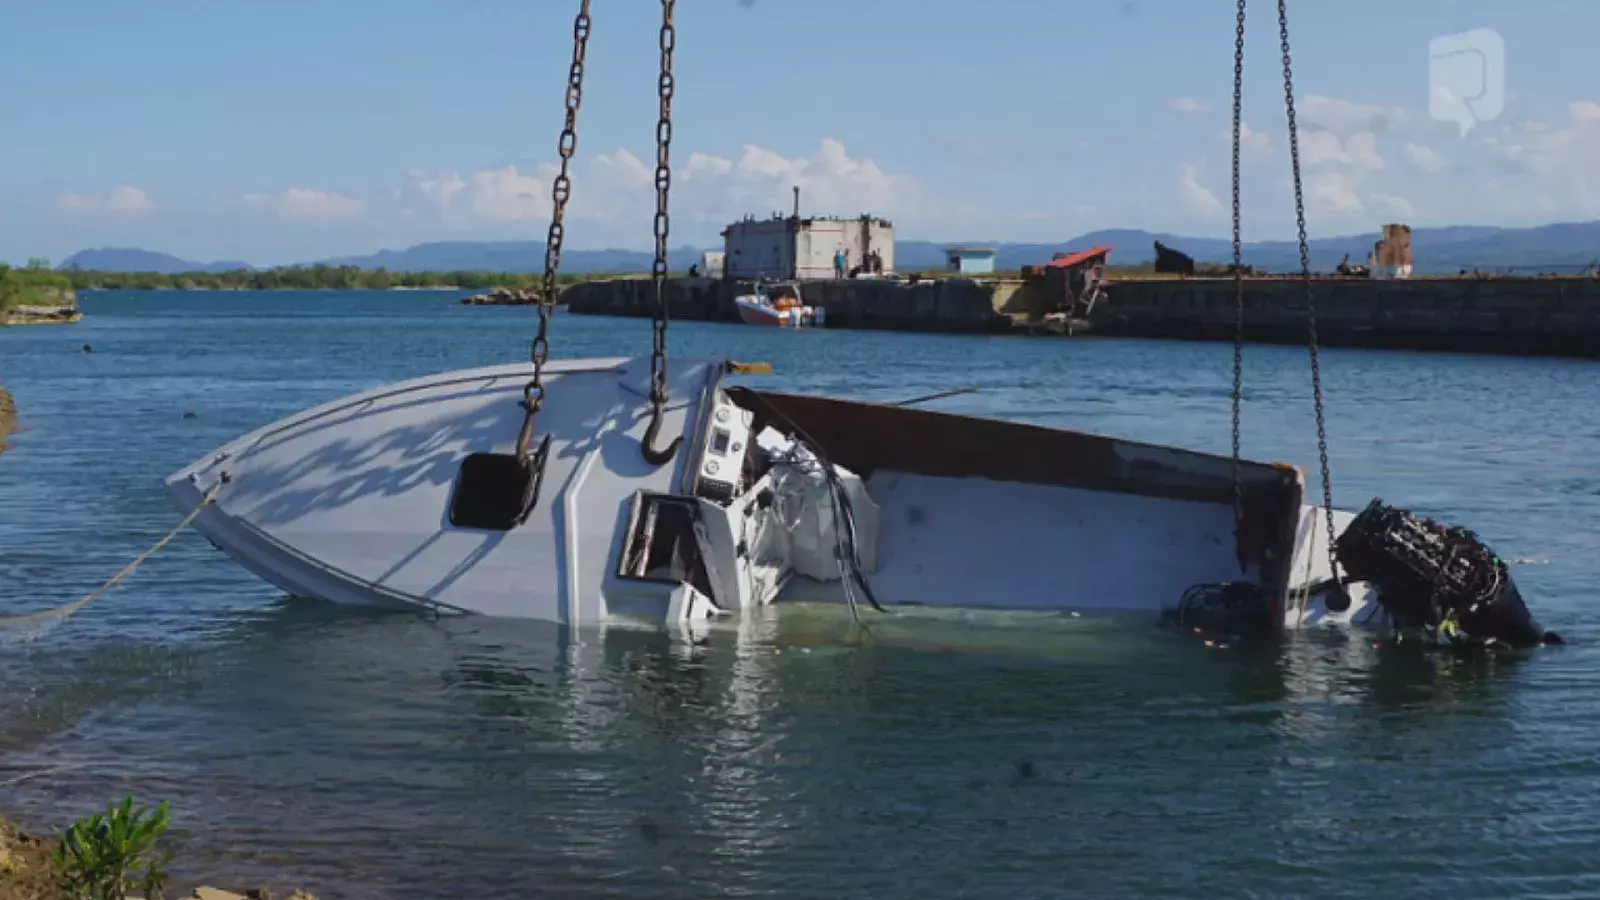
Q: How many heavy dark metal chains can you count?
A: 4